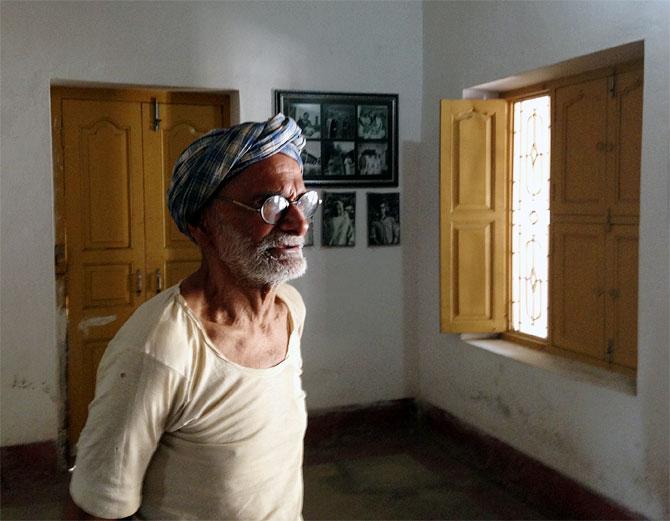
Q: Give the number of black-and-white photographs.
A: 9